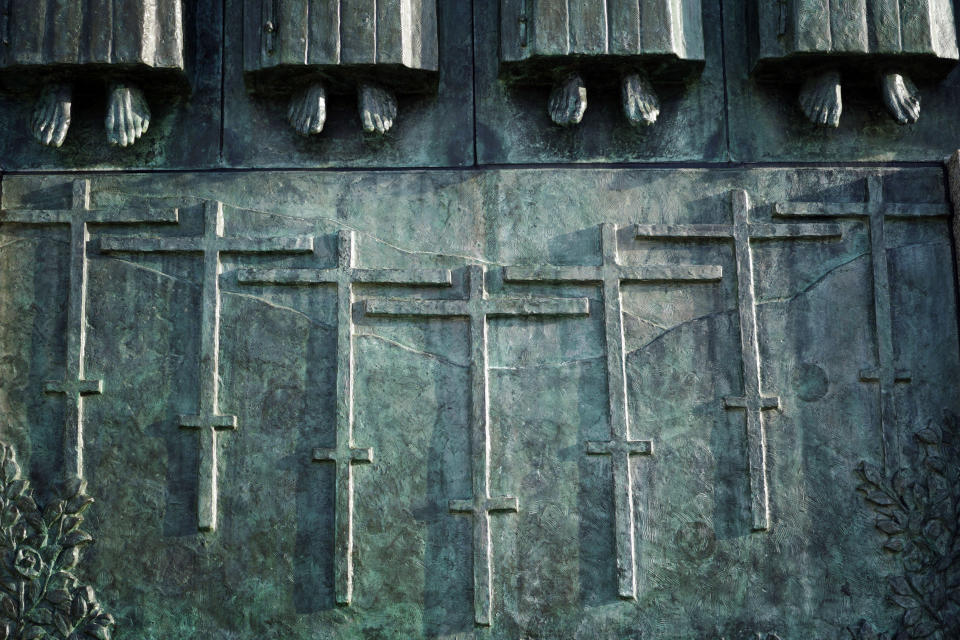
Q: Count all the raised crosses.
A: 7